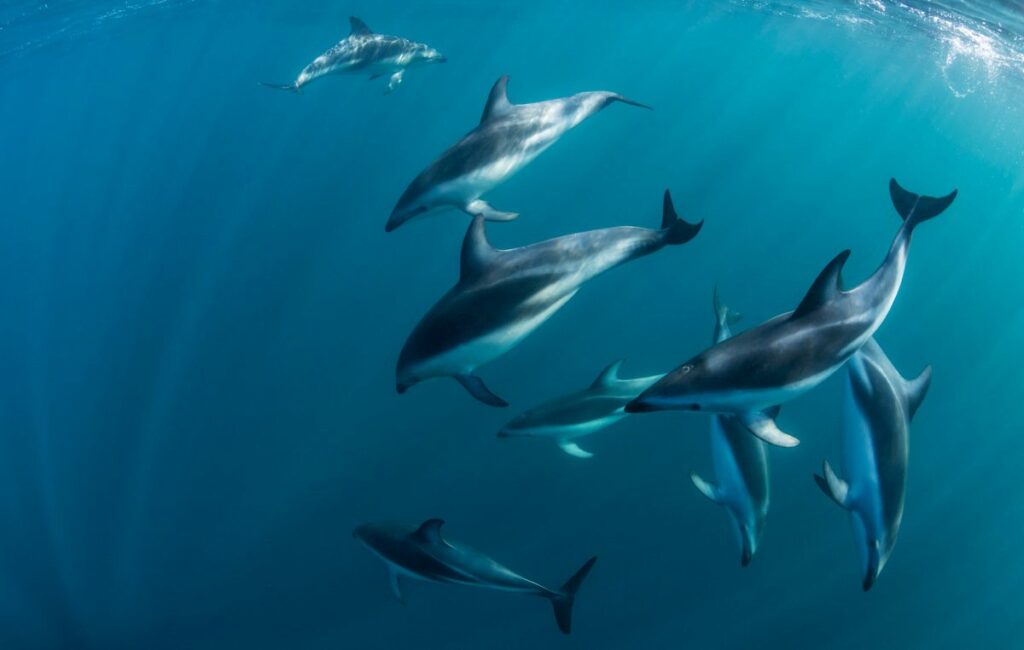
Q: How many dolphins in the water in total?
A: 8